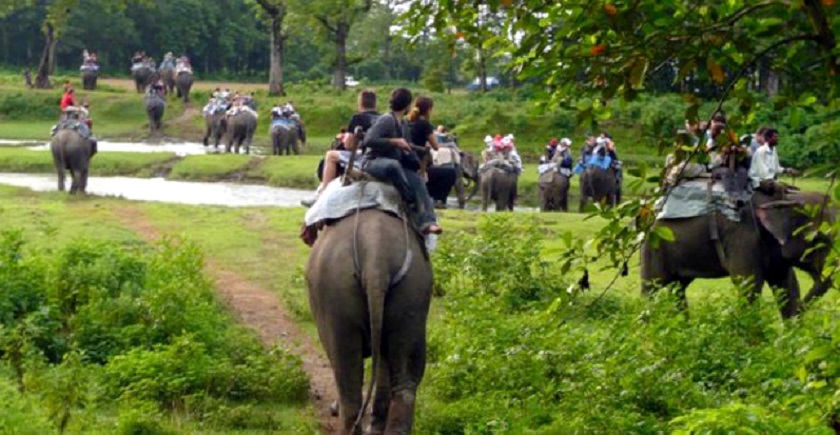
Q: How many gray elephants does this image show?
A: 15